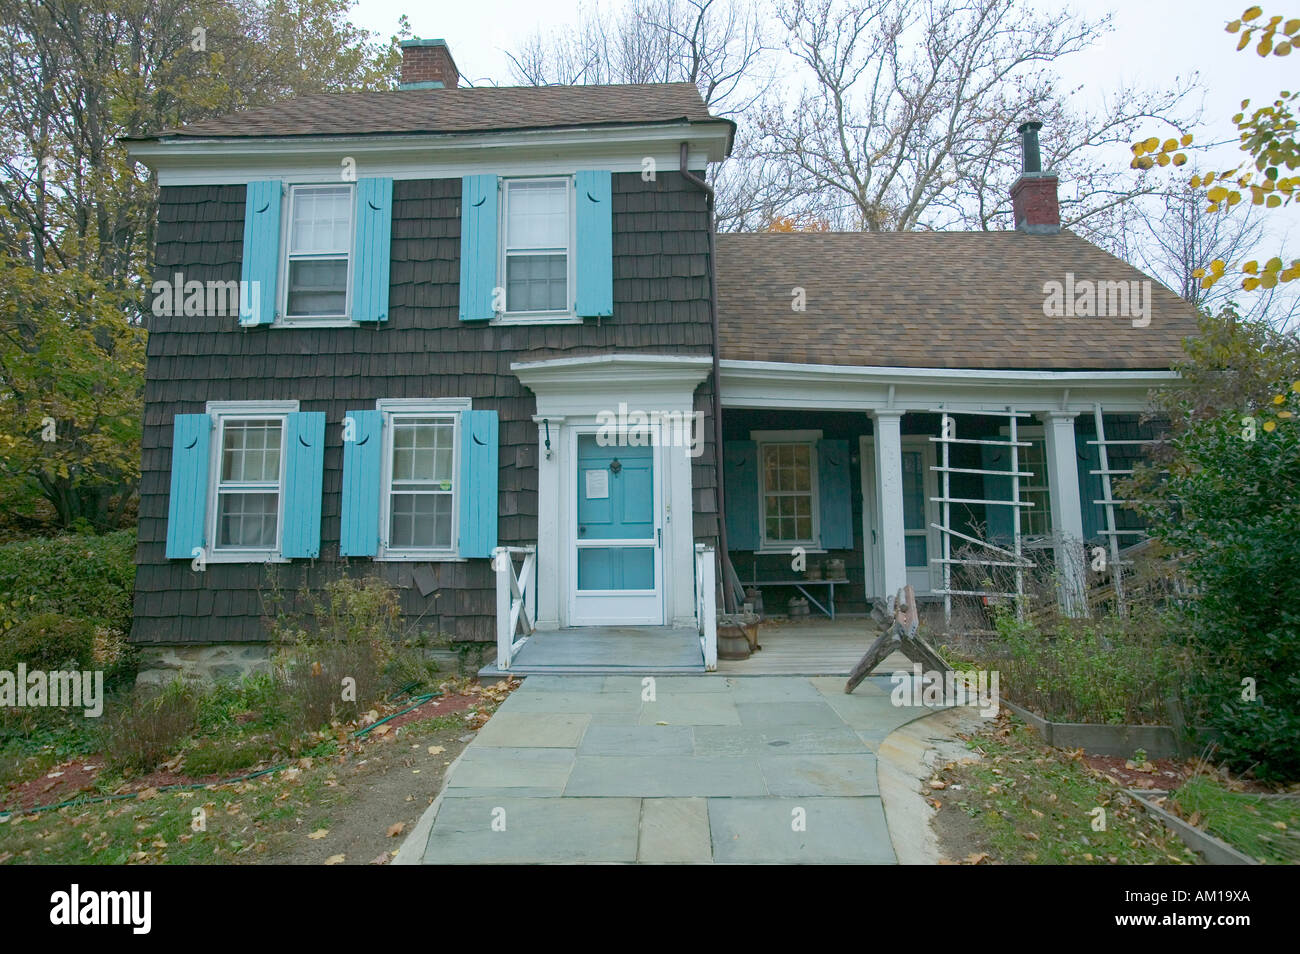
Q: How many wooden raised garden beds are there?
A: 2